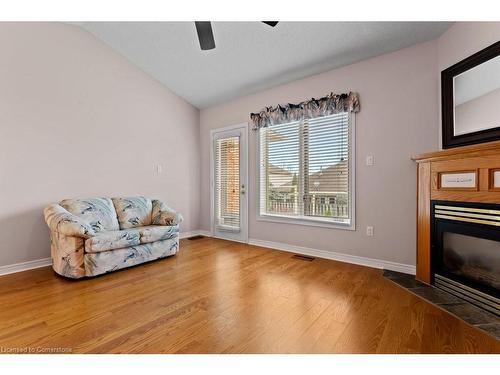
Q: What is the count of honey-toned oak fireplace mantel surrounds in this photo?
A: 1